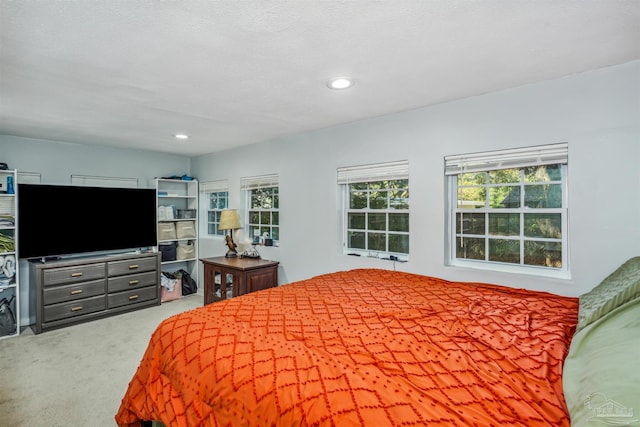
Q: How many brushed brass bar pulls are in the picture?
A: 6